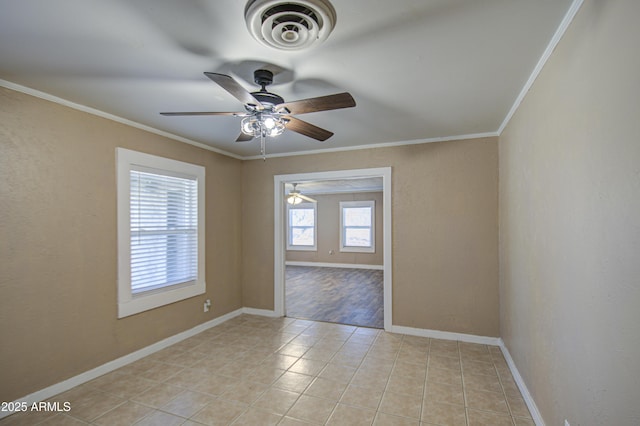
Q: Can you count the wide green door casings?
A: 0